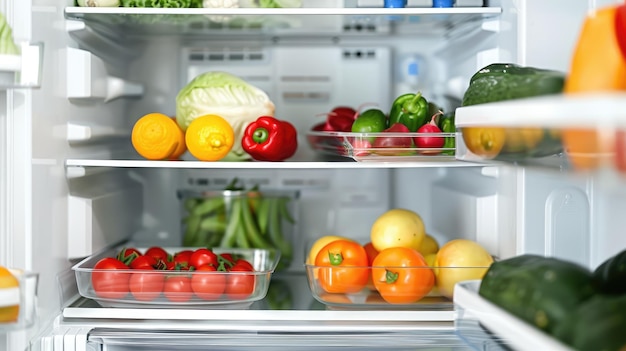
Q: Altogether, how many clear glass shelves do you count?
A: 3